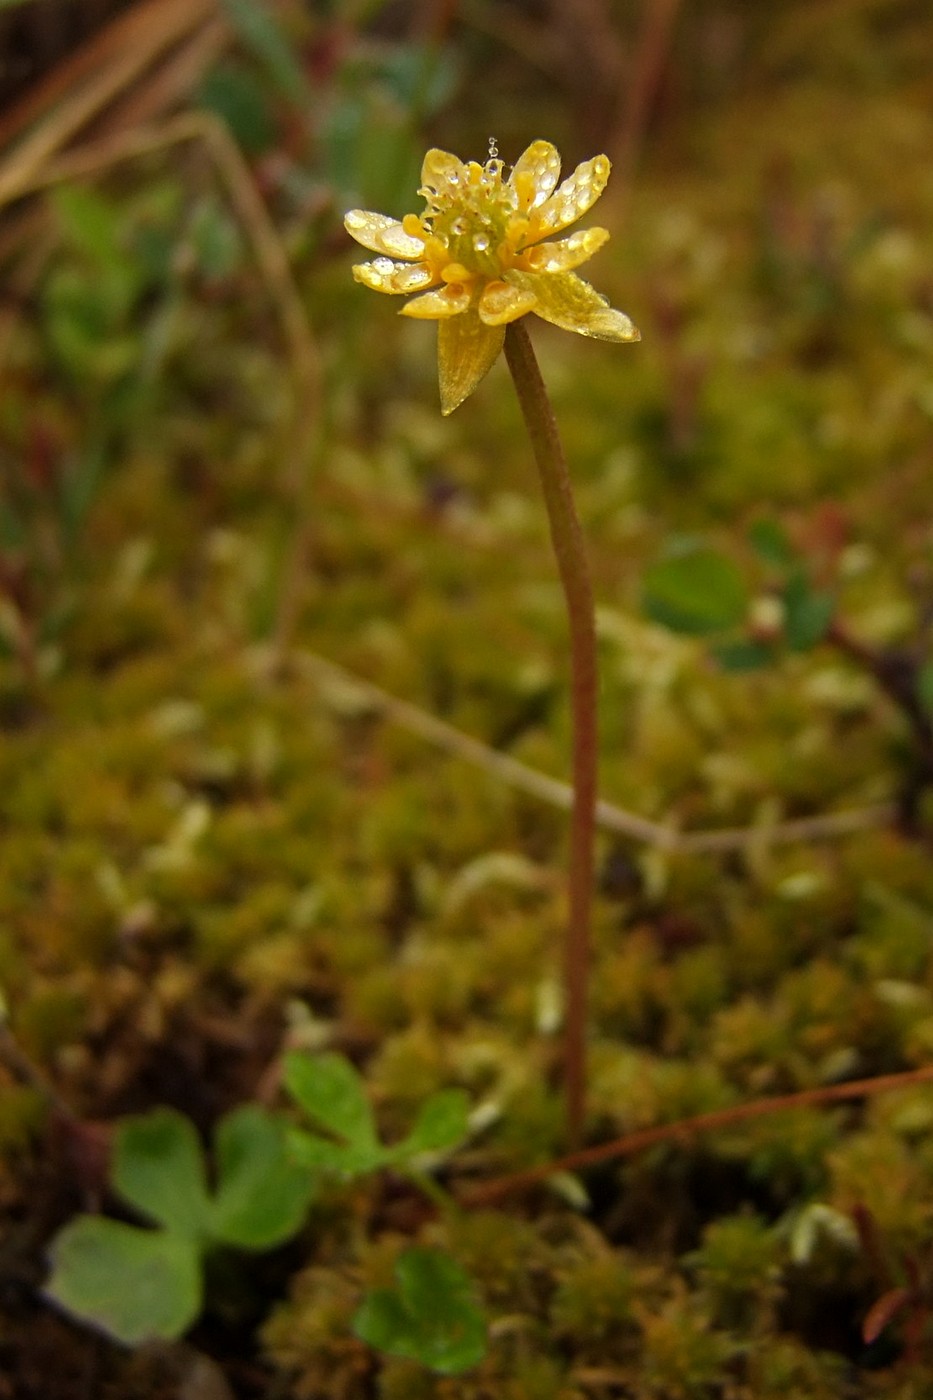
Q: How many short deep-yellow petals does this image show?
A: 8